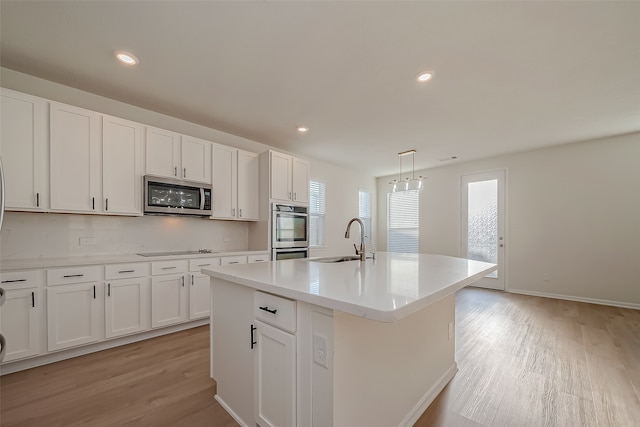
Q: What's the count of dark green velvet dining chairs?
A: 0